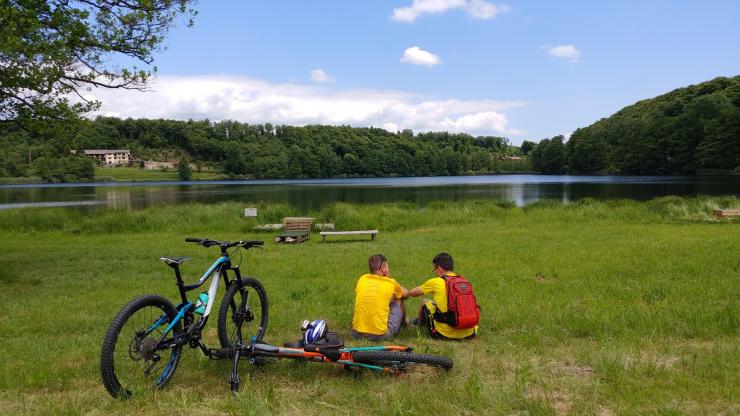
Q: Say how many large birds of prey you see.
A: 0